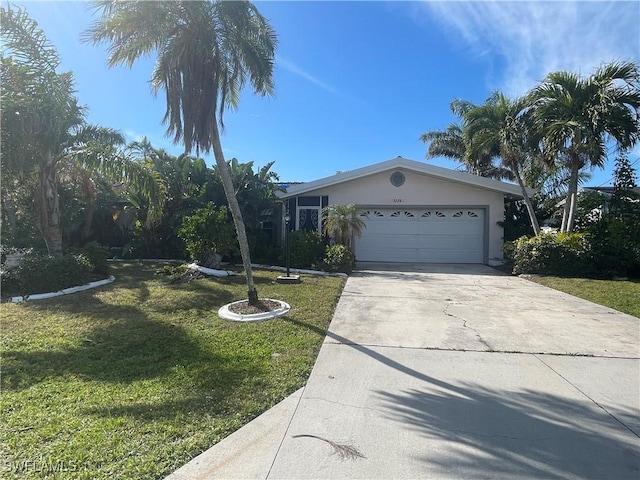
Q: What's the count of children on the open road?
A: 0